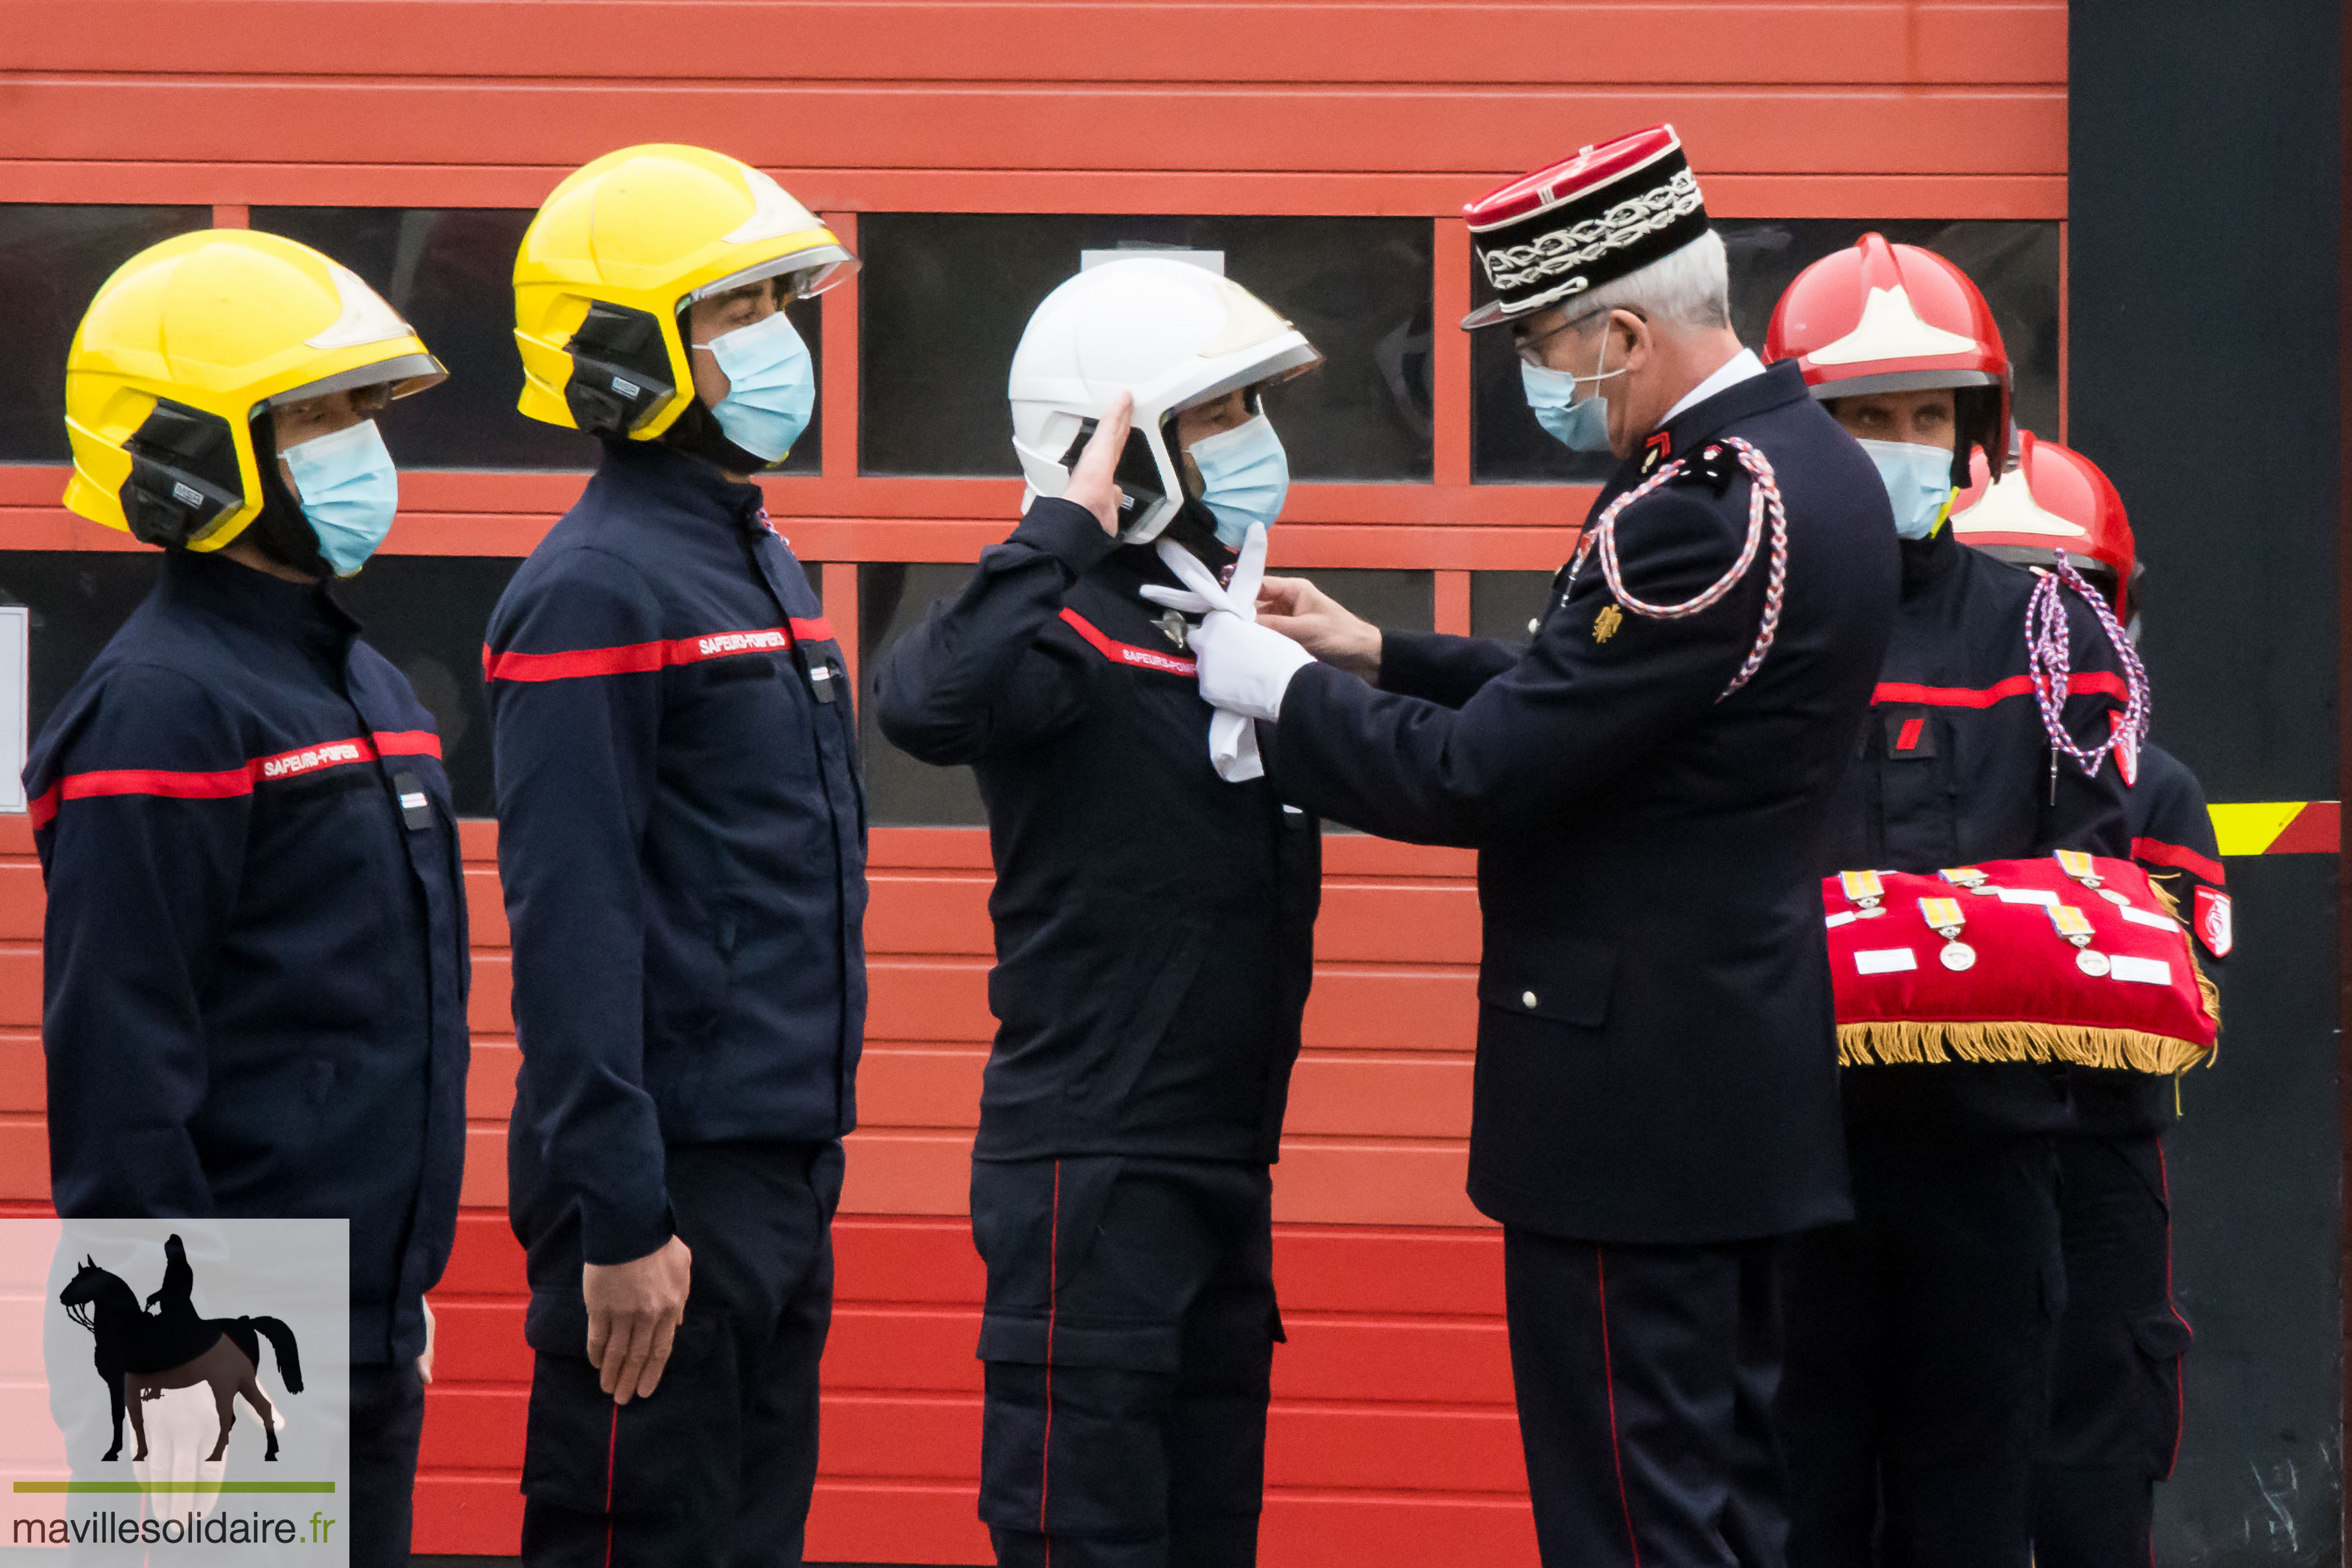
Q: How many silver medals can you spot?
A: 5